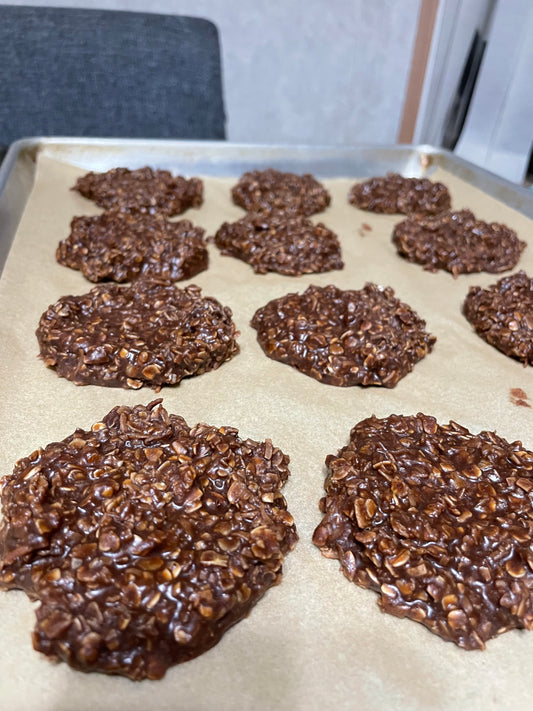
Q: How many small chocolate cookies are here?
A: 11